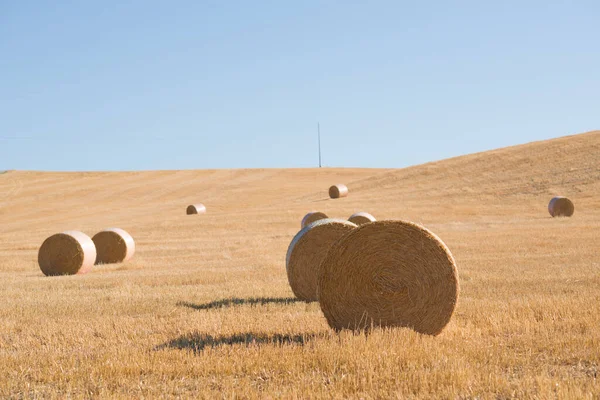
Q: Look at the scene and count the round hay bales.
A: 9